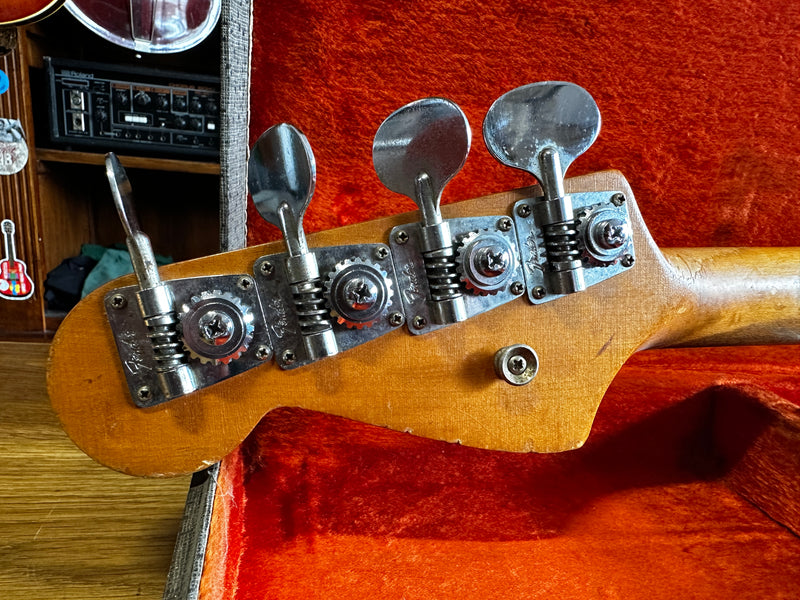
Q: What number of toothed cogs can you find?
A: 4